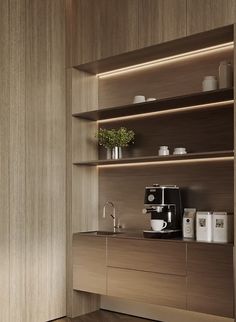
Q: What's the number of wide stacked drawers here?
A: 2